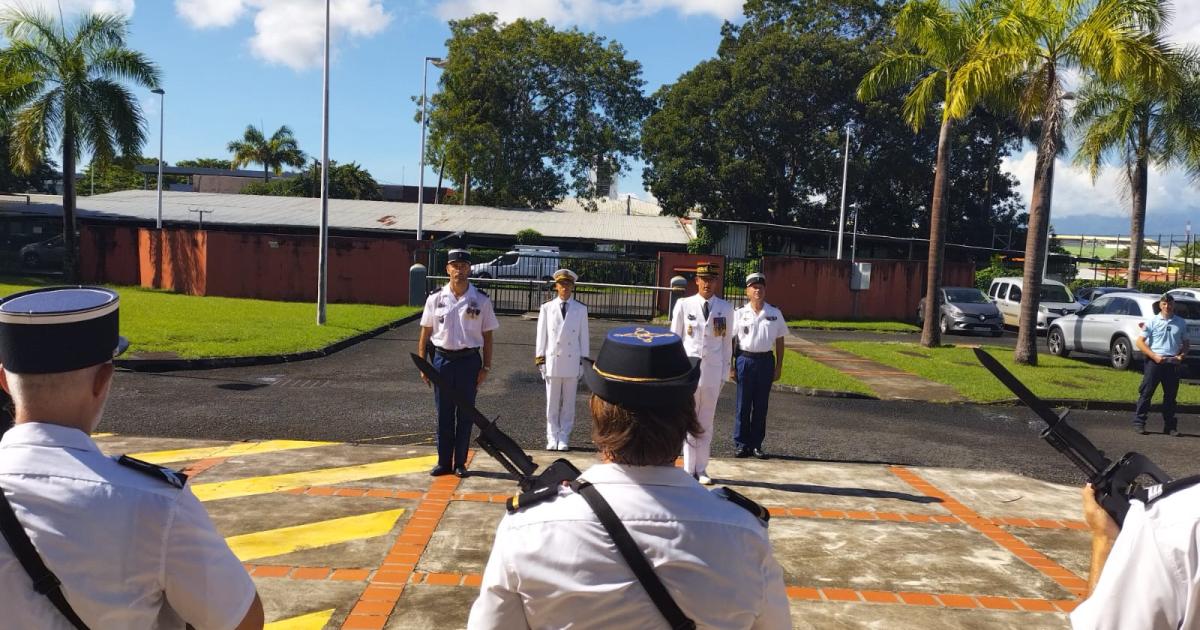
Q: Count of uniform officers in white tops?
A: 7